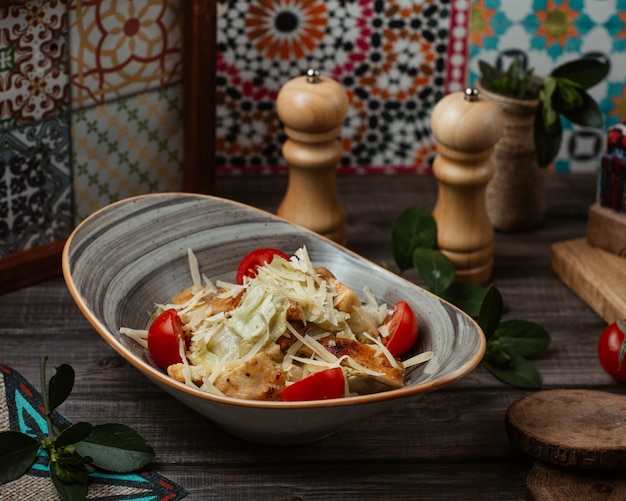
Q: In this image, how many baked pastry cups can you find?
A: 0